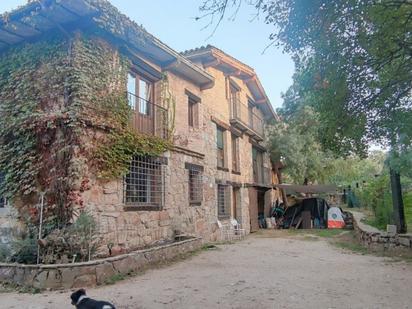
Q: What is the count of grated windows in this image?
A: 3